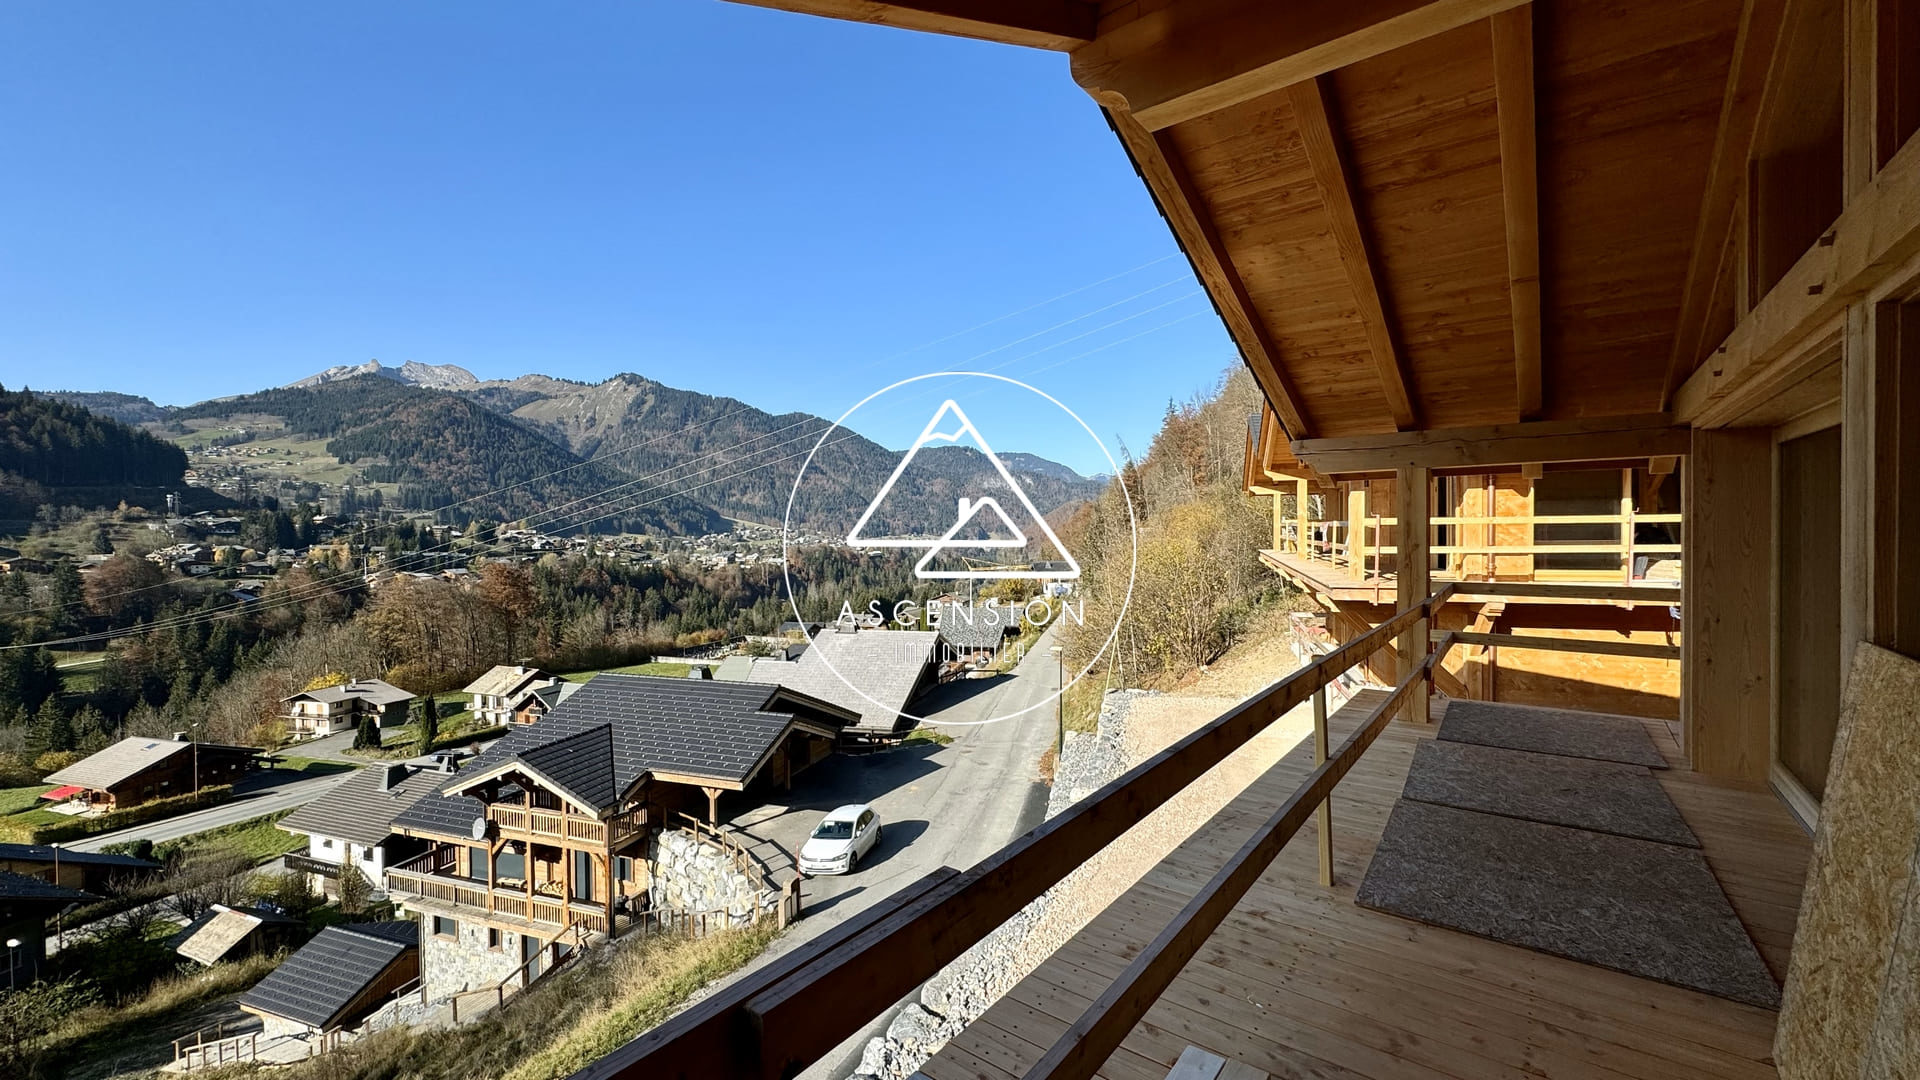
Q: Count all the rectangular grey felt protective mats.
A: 3